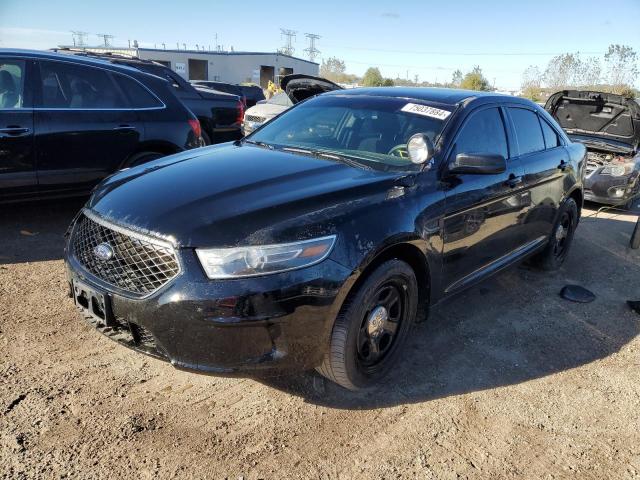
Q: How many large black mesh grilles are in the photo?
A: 1